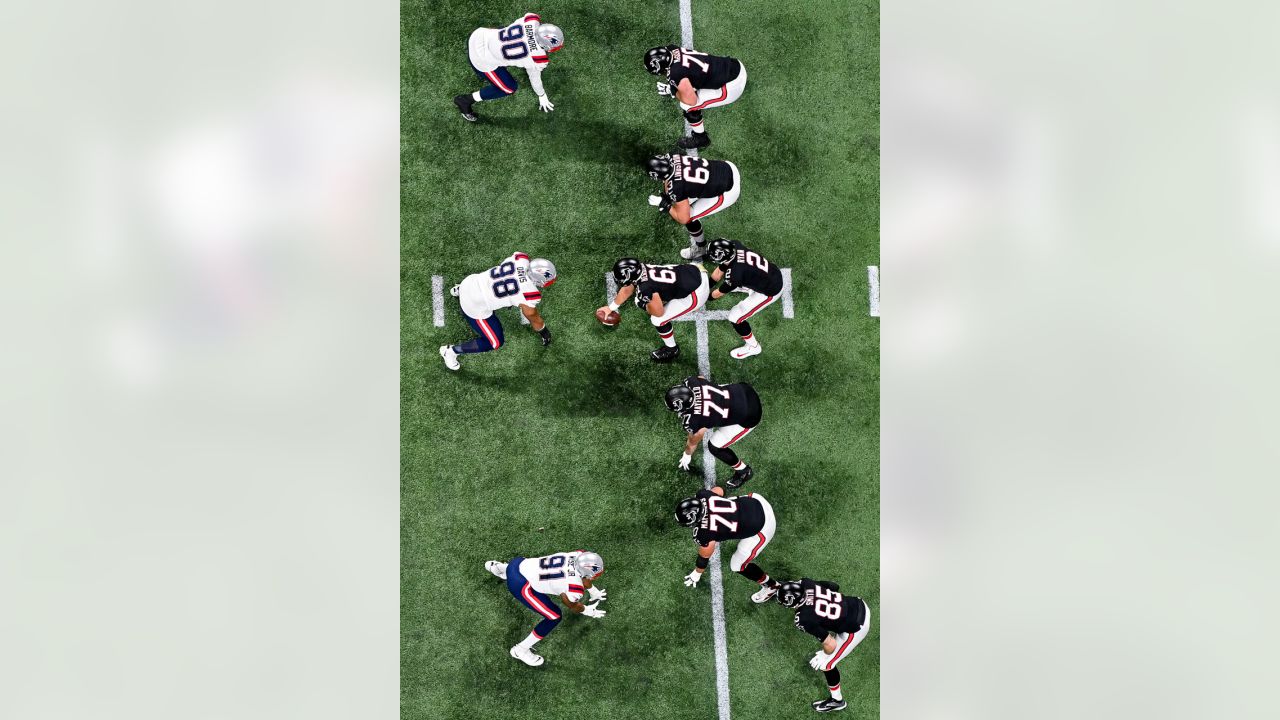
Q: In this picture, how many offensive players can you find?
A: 7